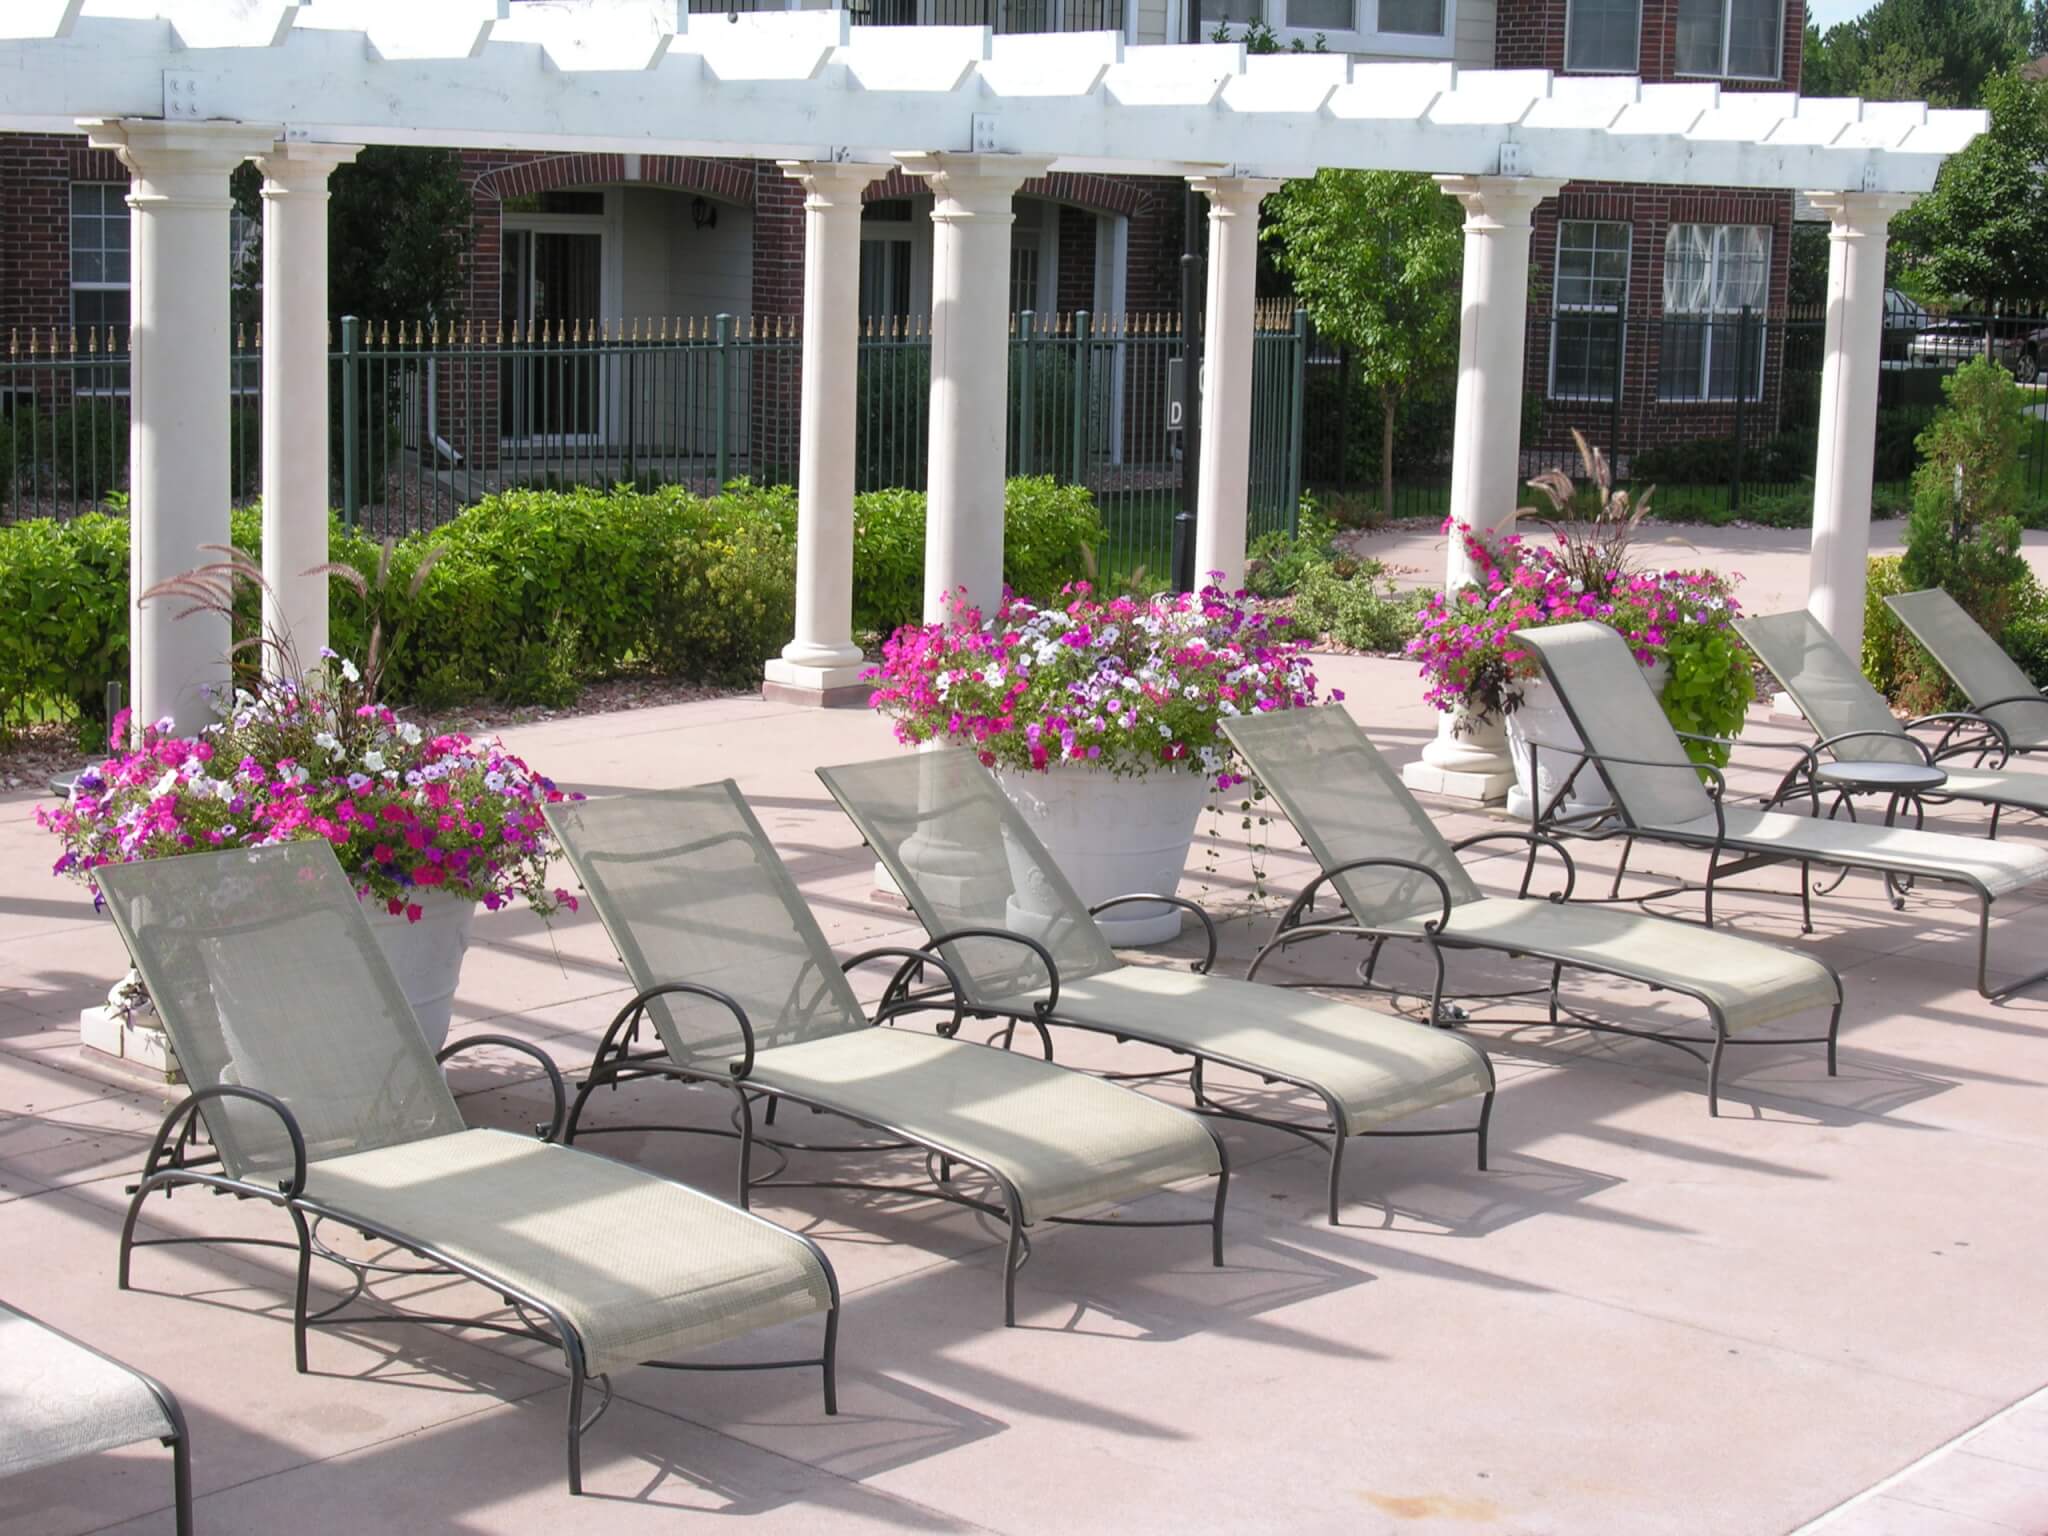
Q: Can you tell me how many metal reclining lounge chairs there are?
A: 8